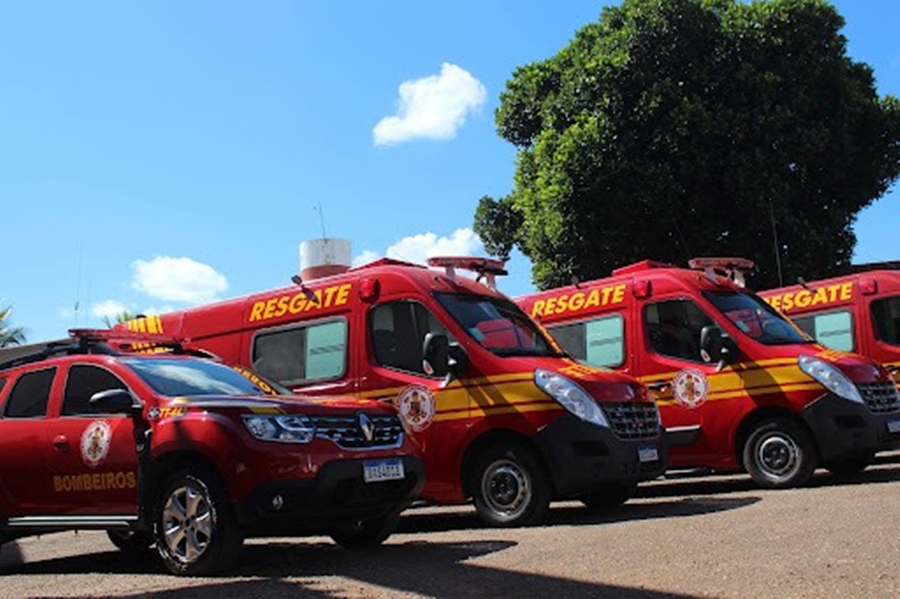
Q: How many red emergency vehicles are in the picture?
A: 4